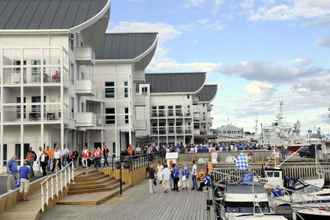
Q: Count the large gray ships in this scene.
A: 1